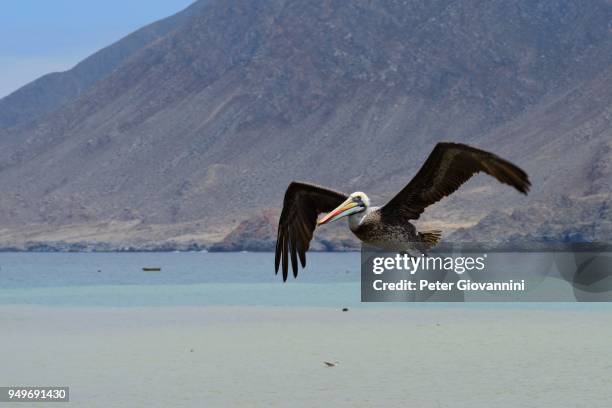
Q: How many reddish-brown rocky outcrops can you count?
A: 1